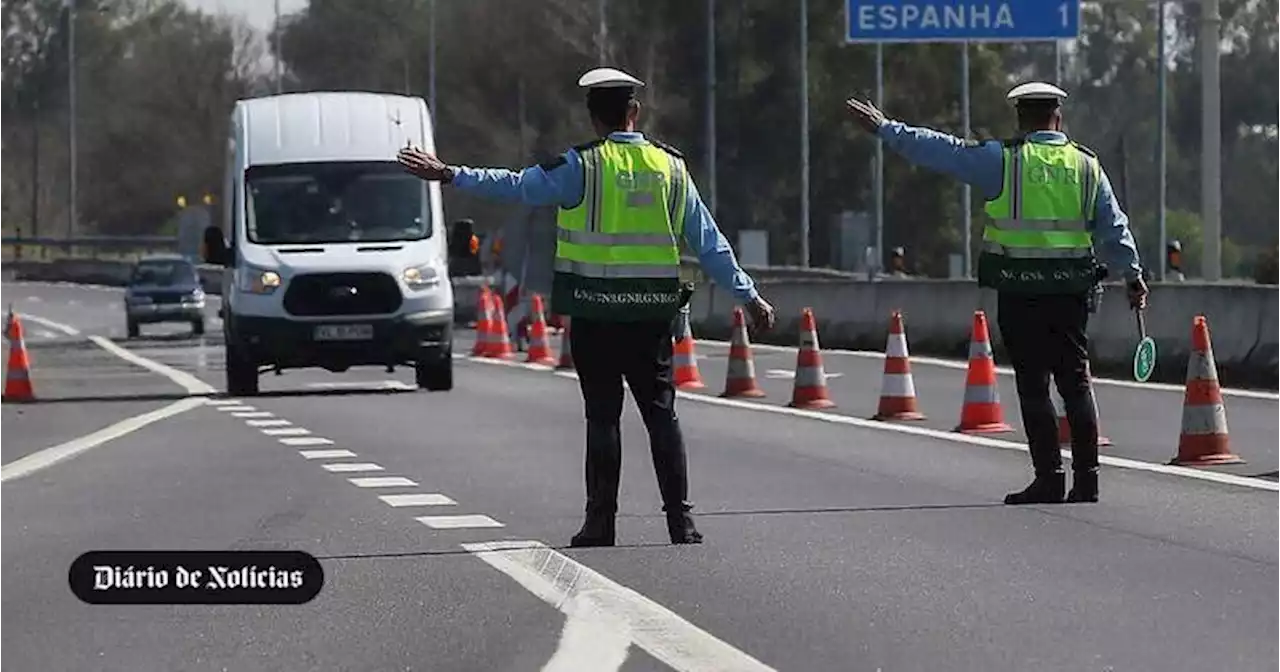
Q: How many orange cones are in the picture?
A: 12